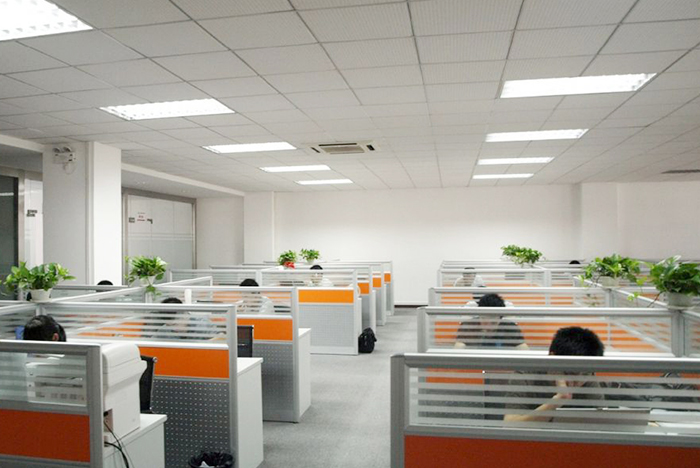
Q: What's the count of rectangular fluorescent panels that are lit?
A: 9